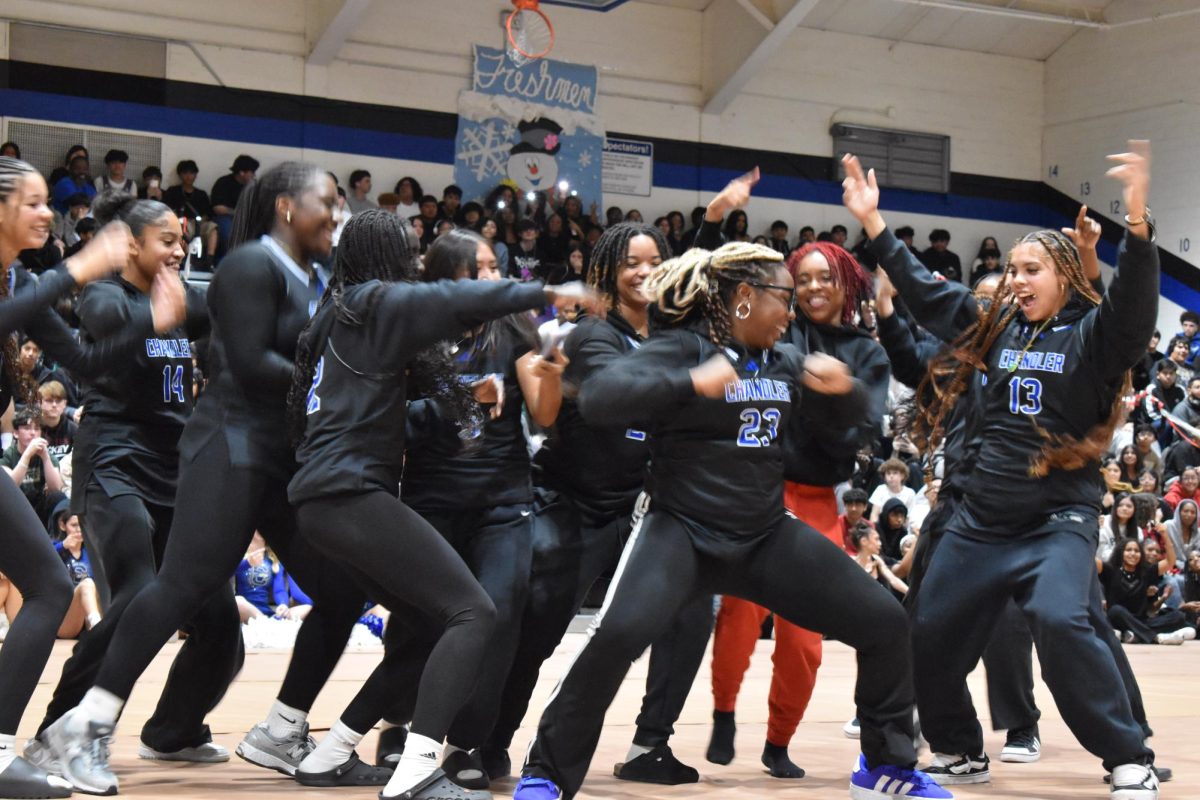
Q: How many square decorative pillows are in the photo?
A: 0